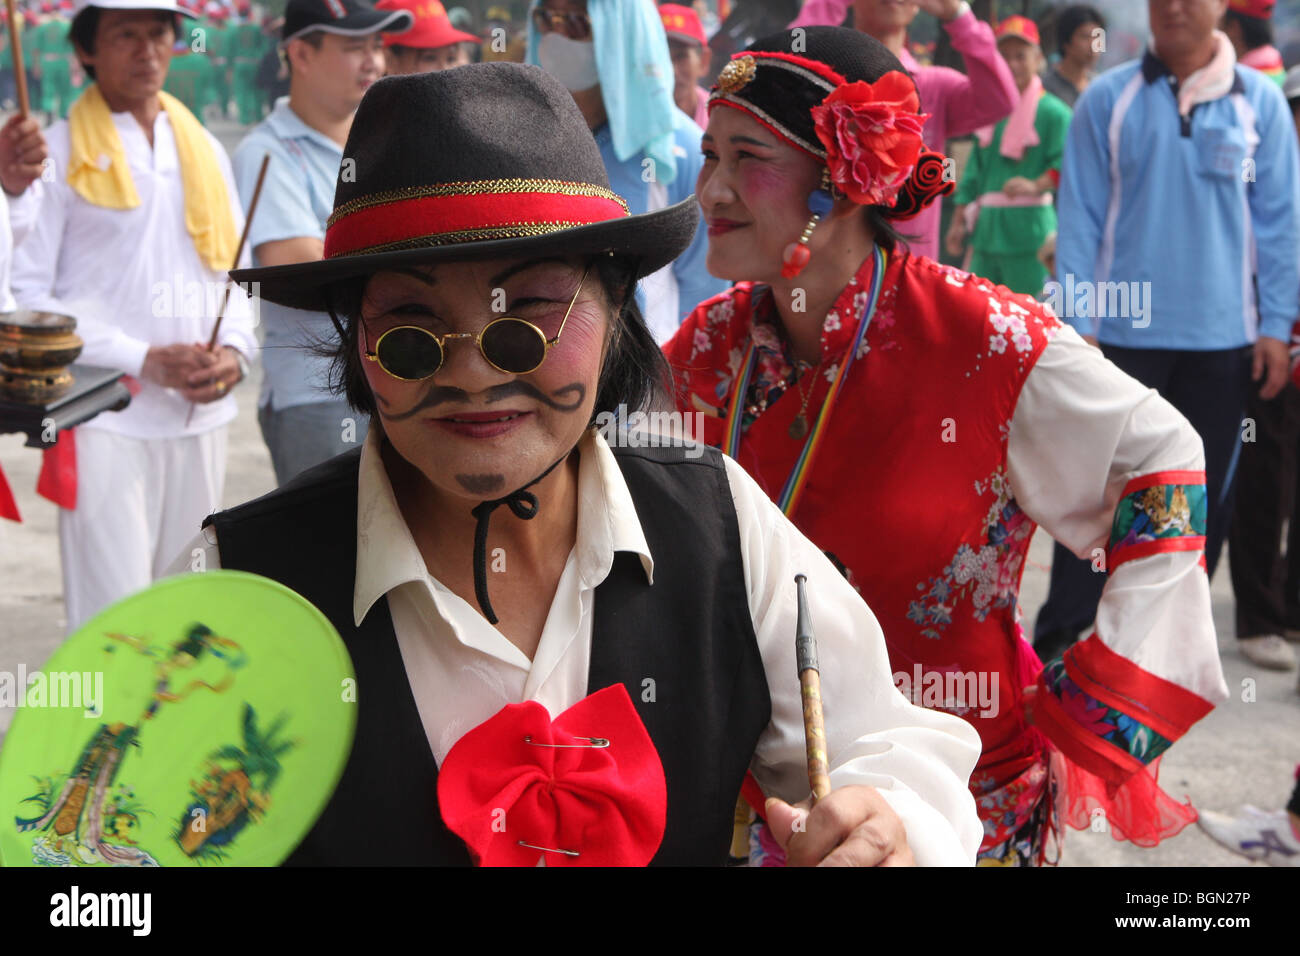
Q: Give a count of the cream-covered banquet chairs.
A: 0